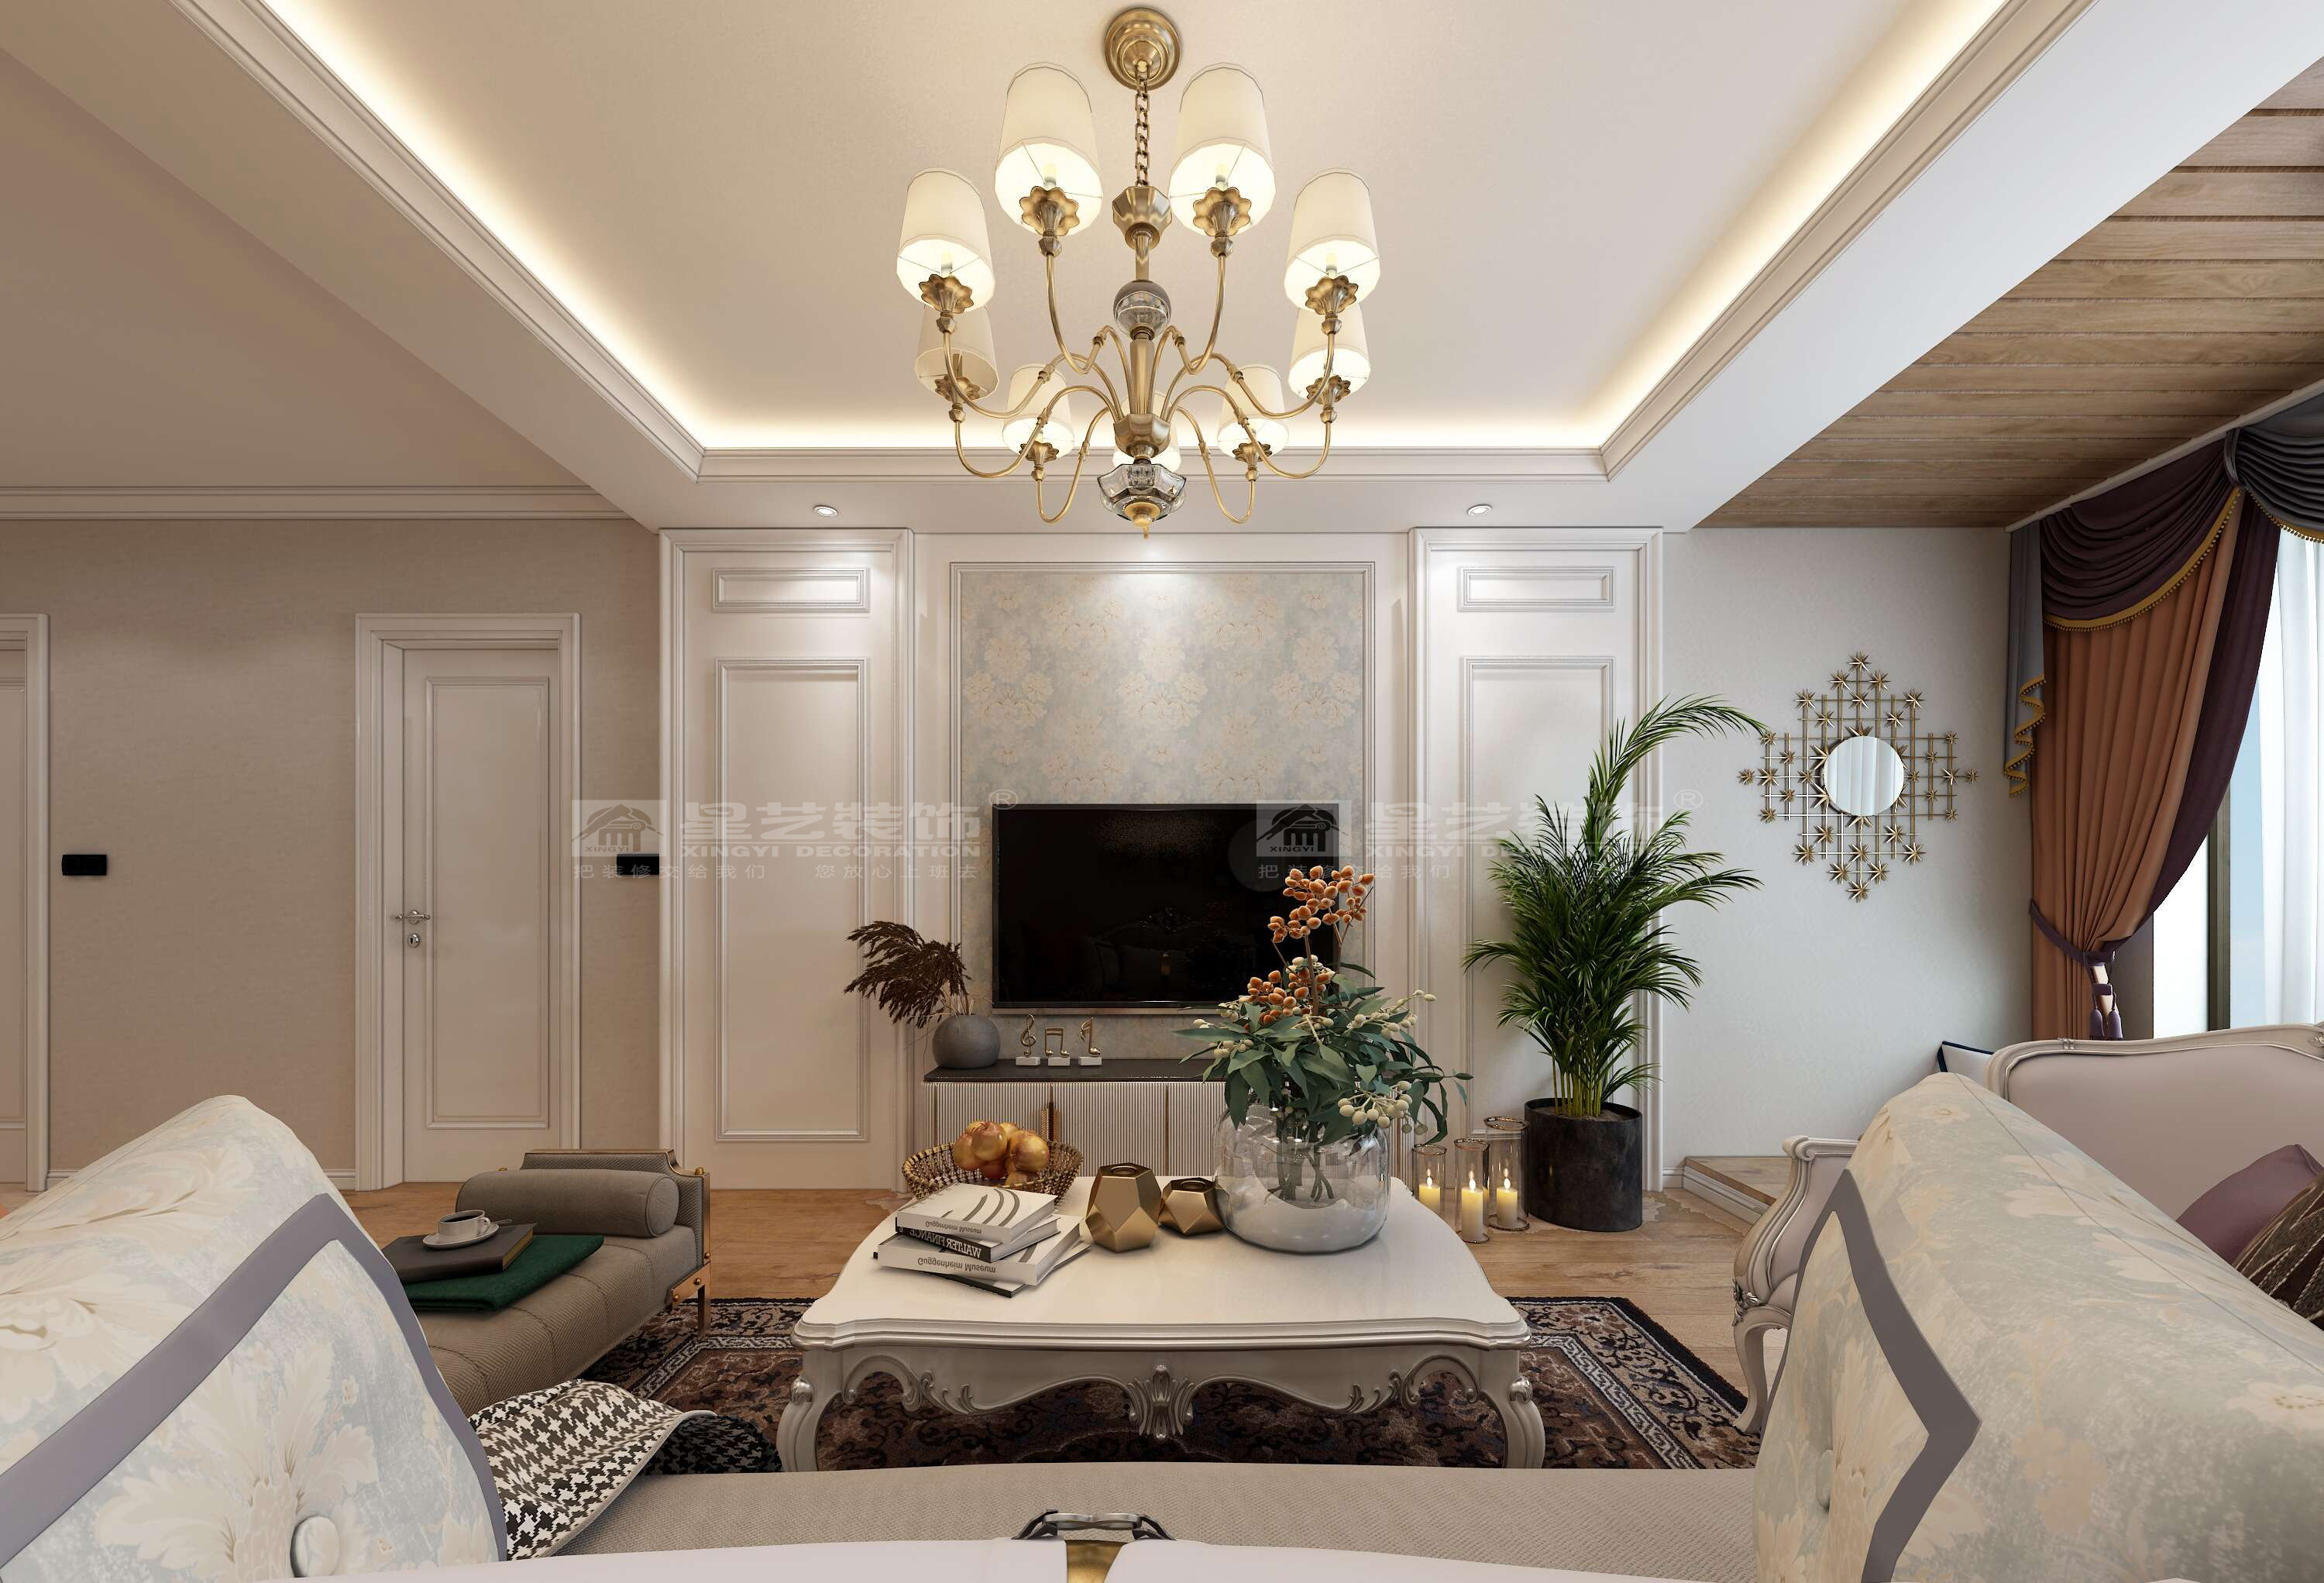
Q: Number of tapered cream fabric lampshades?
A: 9